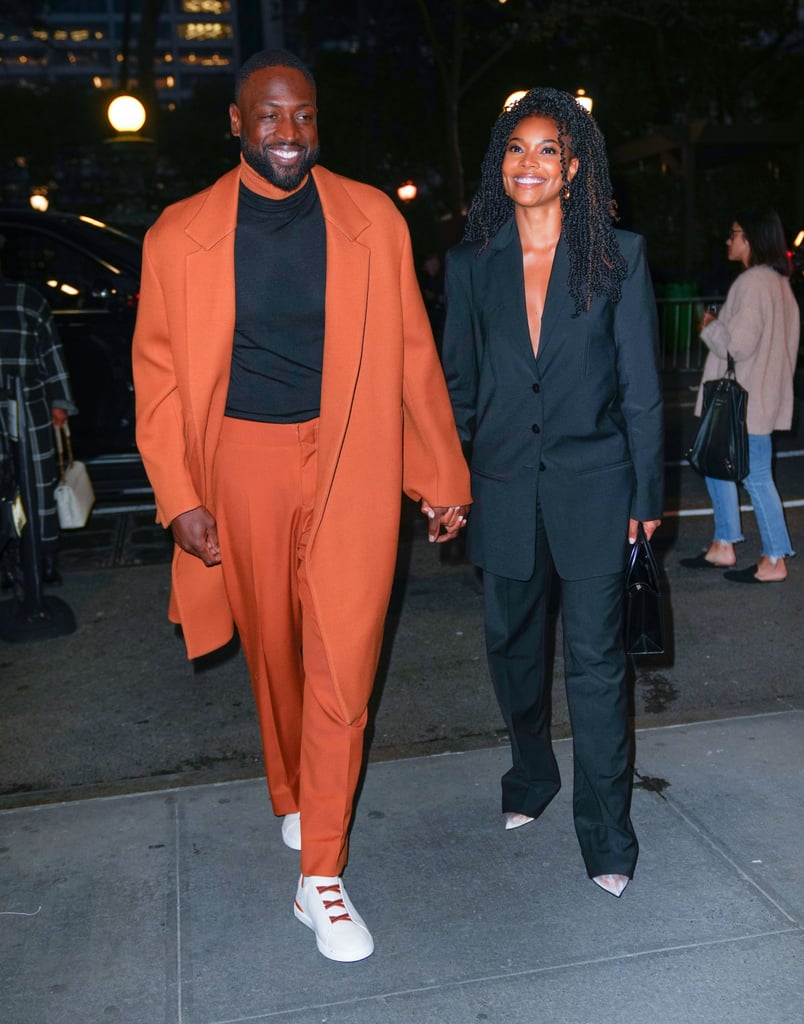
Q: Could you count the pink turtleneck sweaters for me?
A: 0